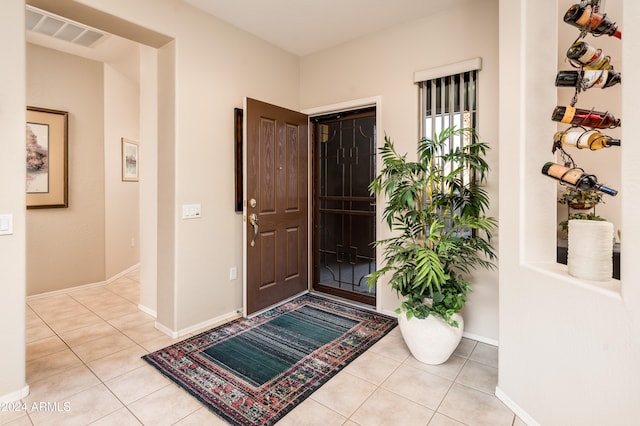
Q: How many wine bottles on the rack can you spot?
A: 6